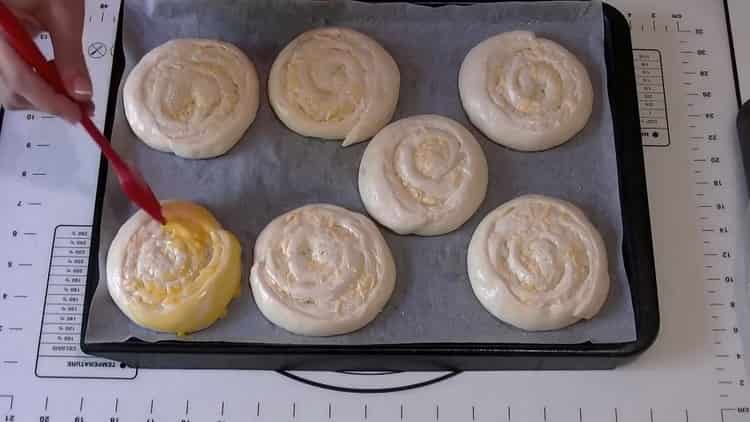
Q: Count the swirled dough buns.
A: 7